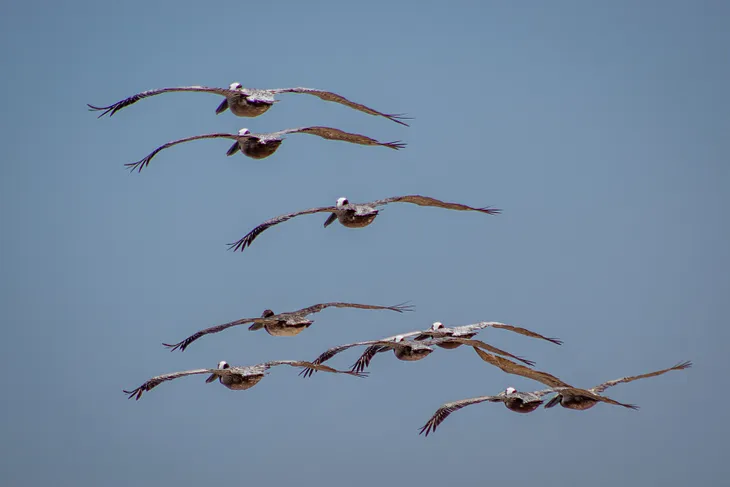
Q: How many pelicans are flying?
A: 9